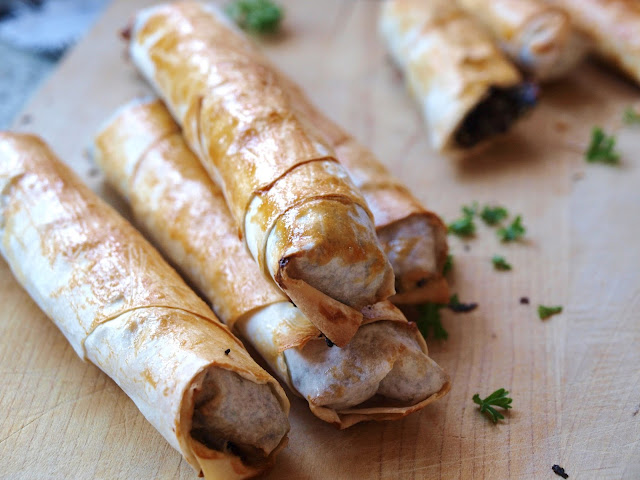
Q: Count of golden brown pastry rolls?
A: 7